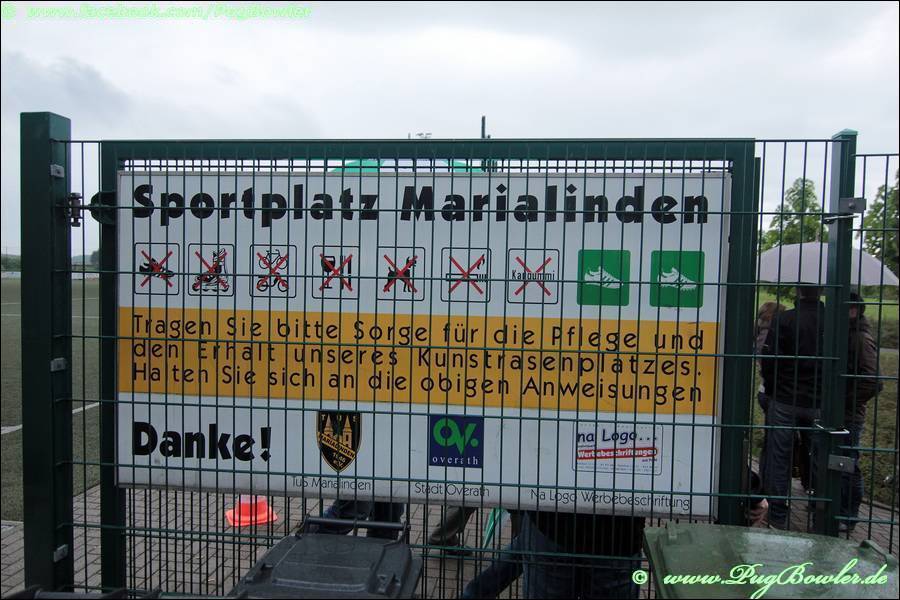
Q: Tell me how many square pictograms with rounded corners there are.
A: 9